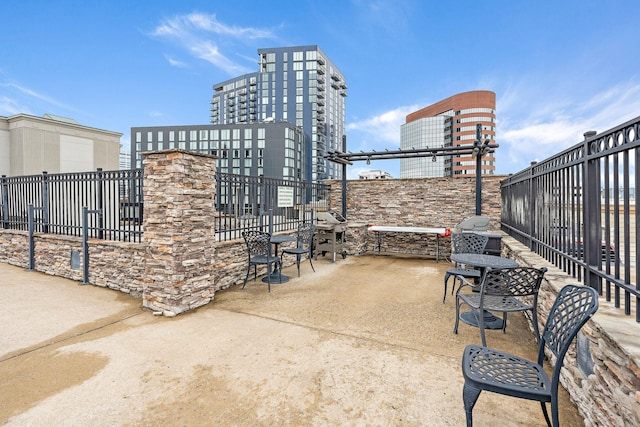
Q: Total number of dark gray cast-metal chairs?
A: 5